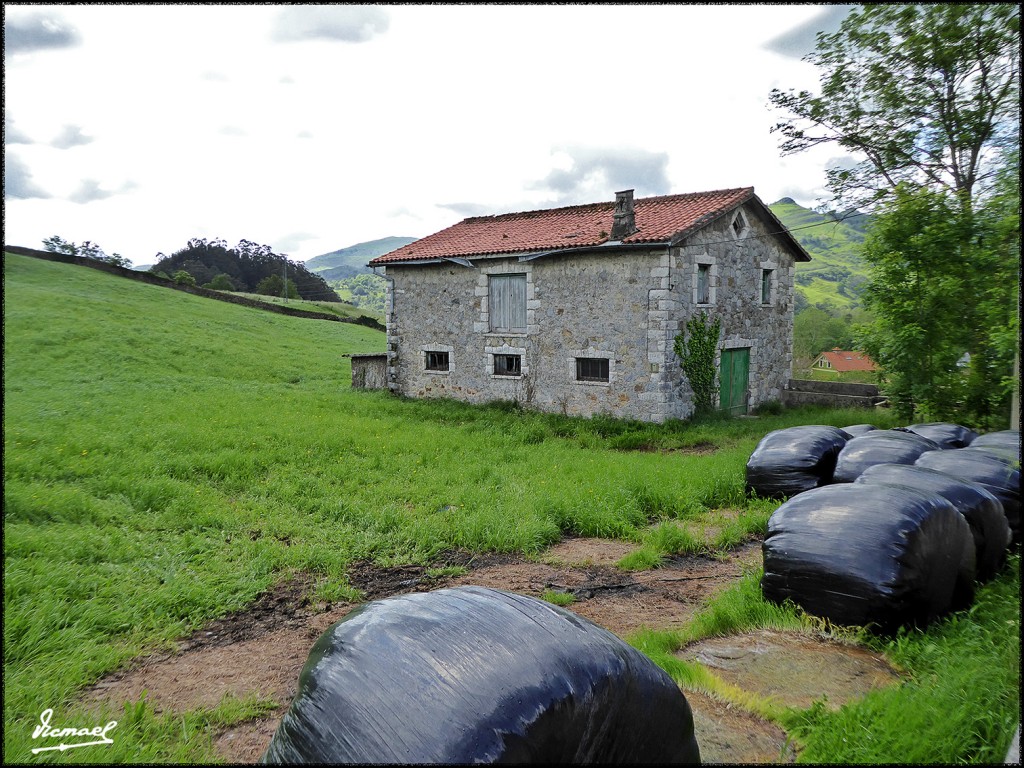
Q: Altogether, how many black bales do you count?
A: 9